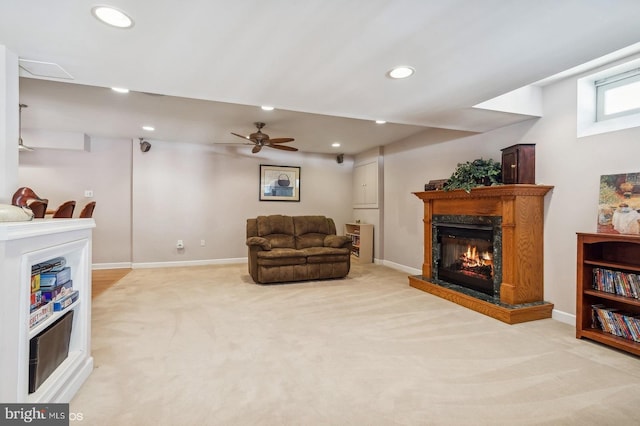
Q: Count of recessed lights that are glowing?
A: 7